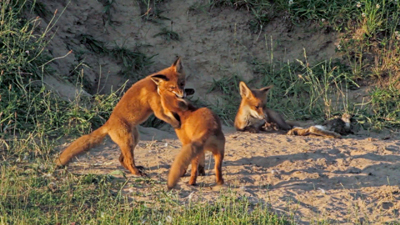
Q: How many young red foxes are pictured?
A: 3